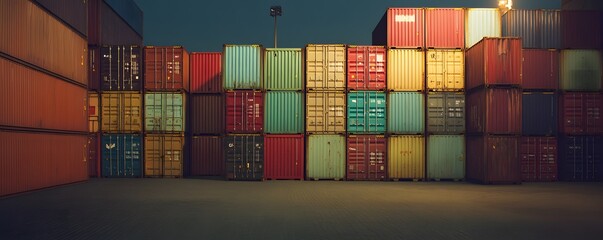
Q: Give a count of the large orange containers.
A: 3